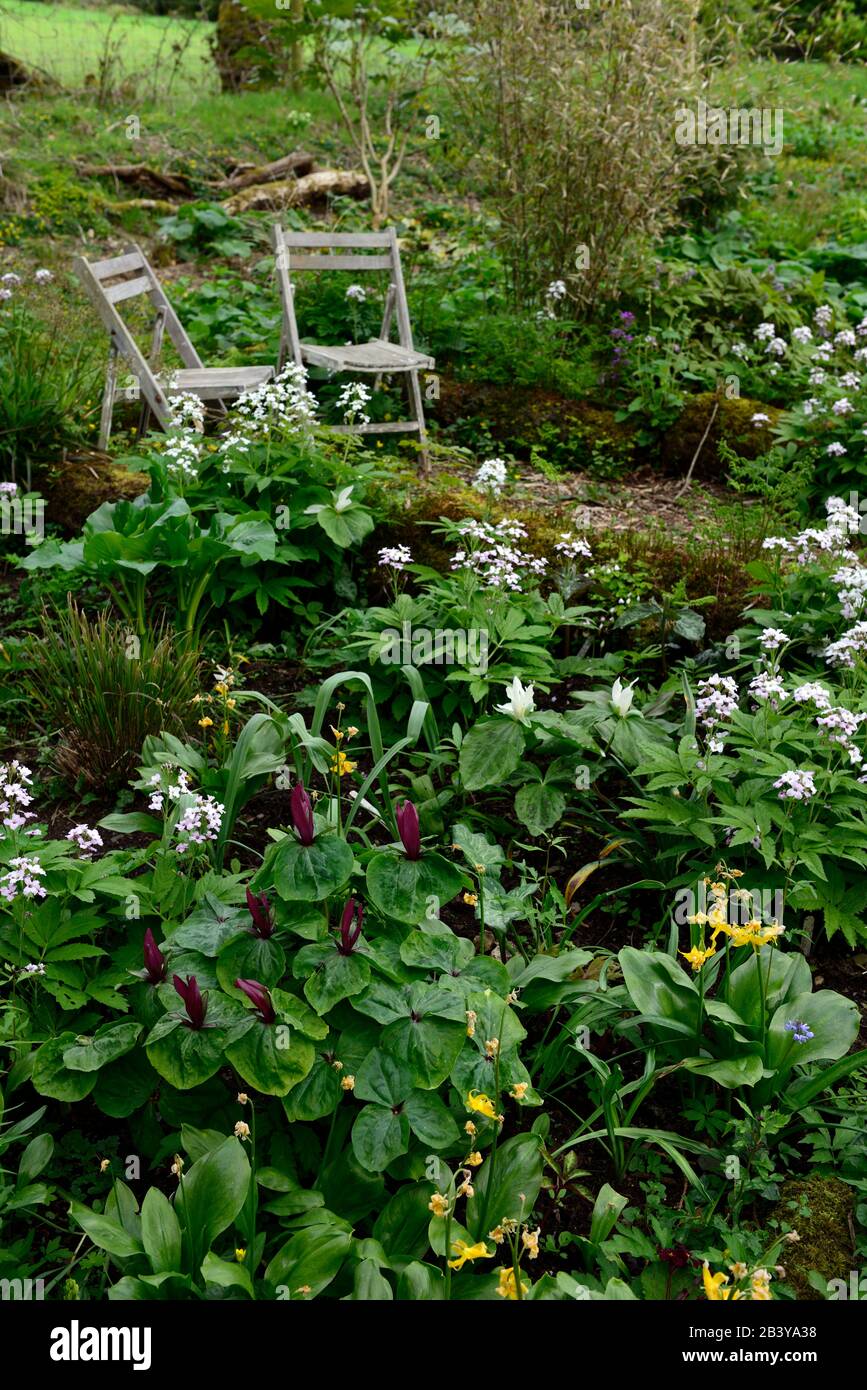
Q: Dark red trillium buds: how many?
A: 7